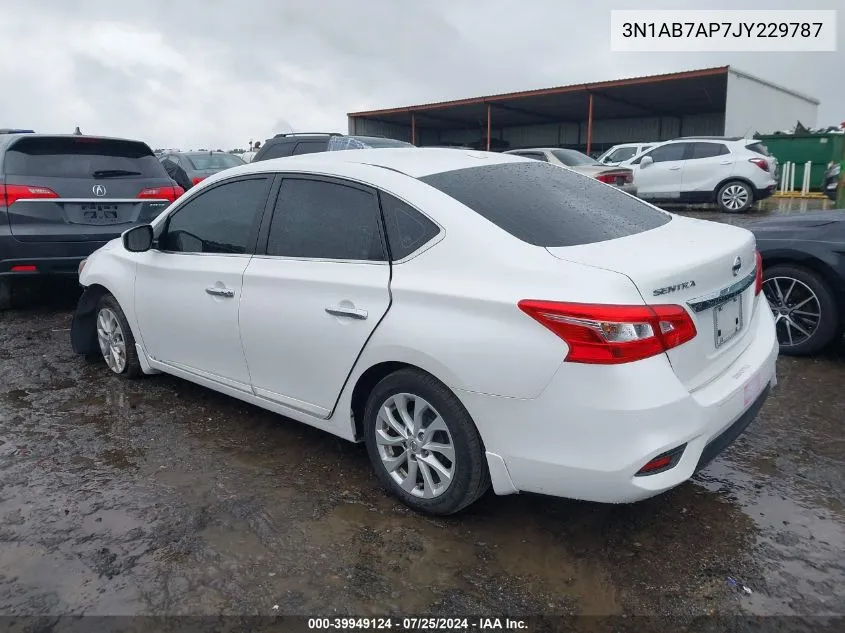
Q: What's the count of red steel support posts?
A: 3